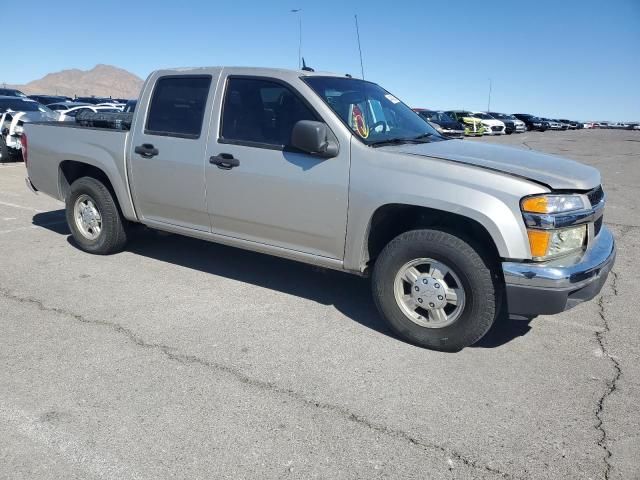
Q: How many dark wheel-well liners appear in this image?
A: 2